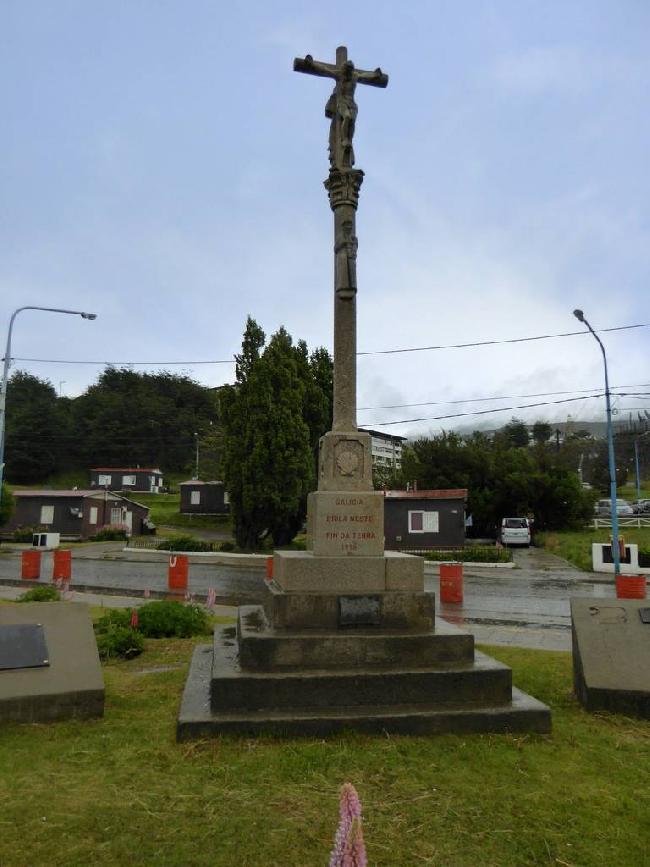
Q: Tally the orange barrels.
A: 6